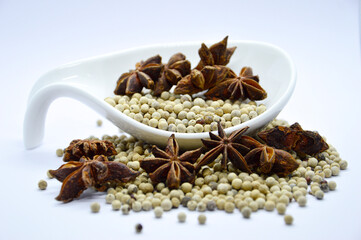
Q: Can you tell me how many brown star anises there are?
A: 11